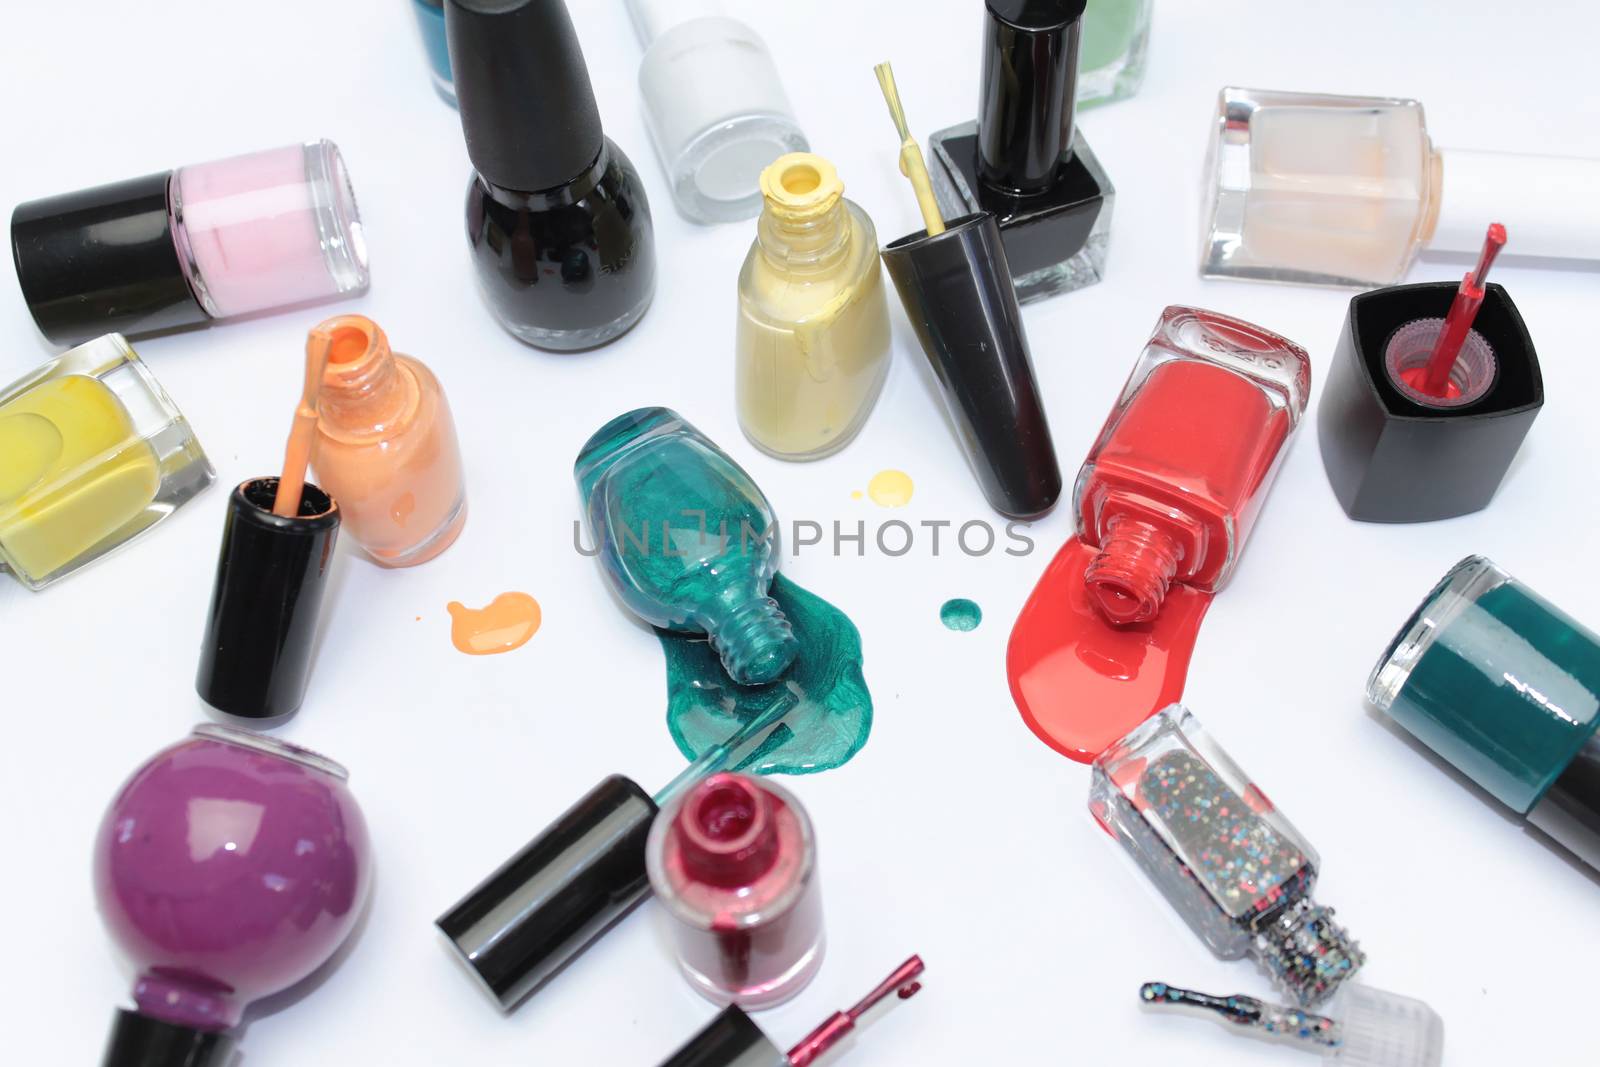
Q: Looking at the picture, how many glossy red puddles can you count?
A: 1